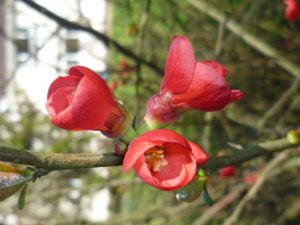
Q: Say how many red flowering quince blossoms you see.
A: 3